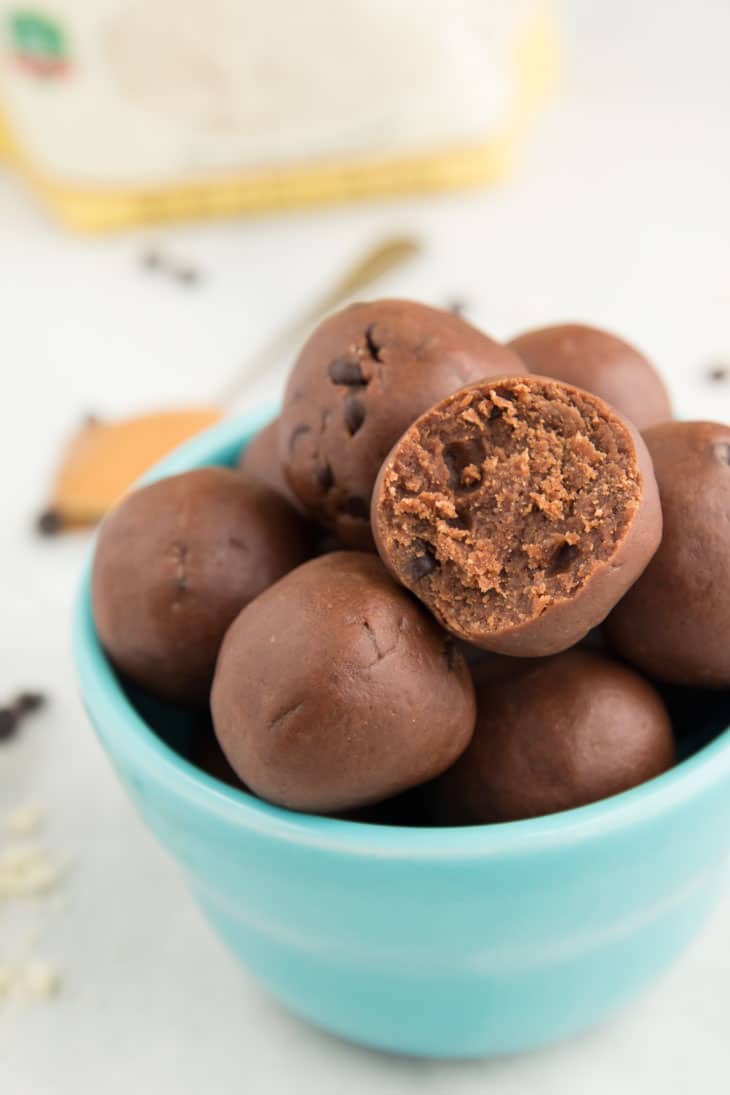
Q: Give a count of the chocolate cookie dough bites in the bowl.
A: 8